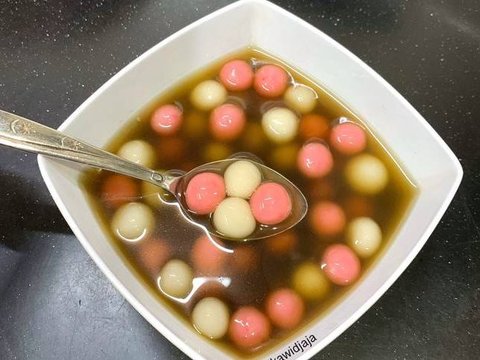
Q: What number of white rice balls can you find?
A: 11